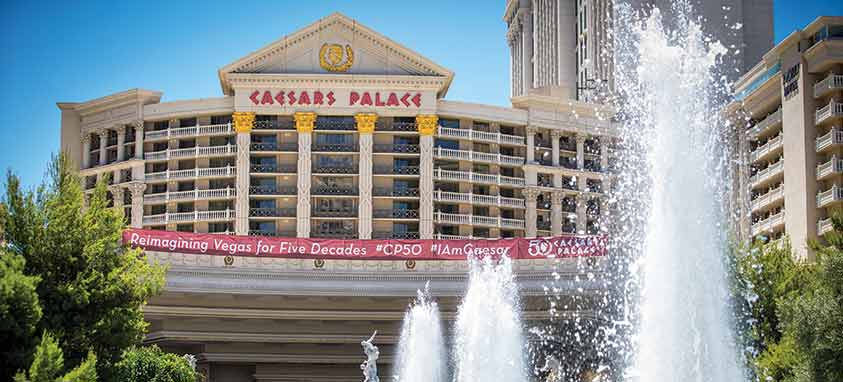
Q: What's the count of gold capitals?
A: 4